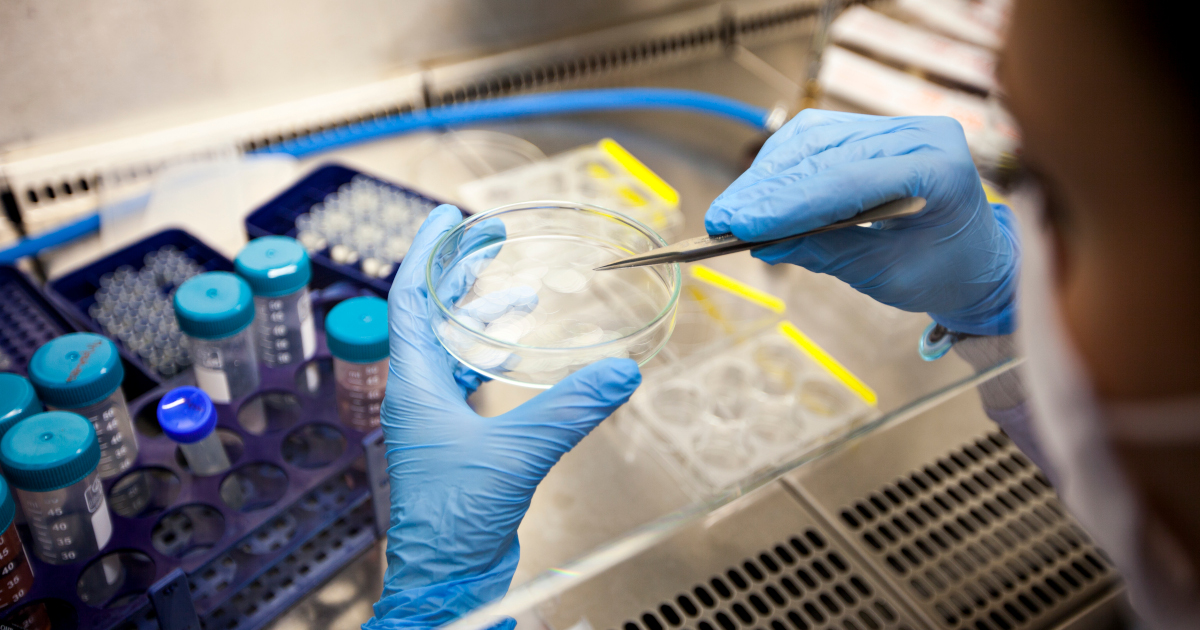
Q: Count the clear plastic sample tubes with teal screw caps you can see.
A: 7